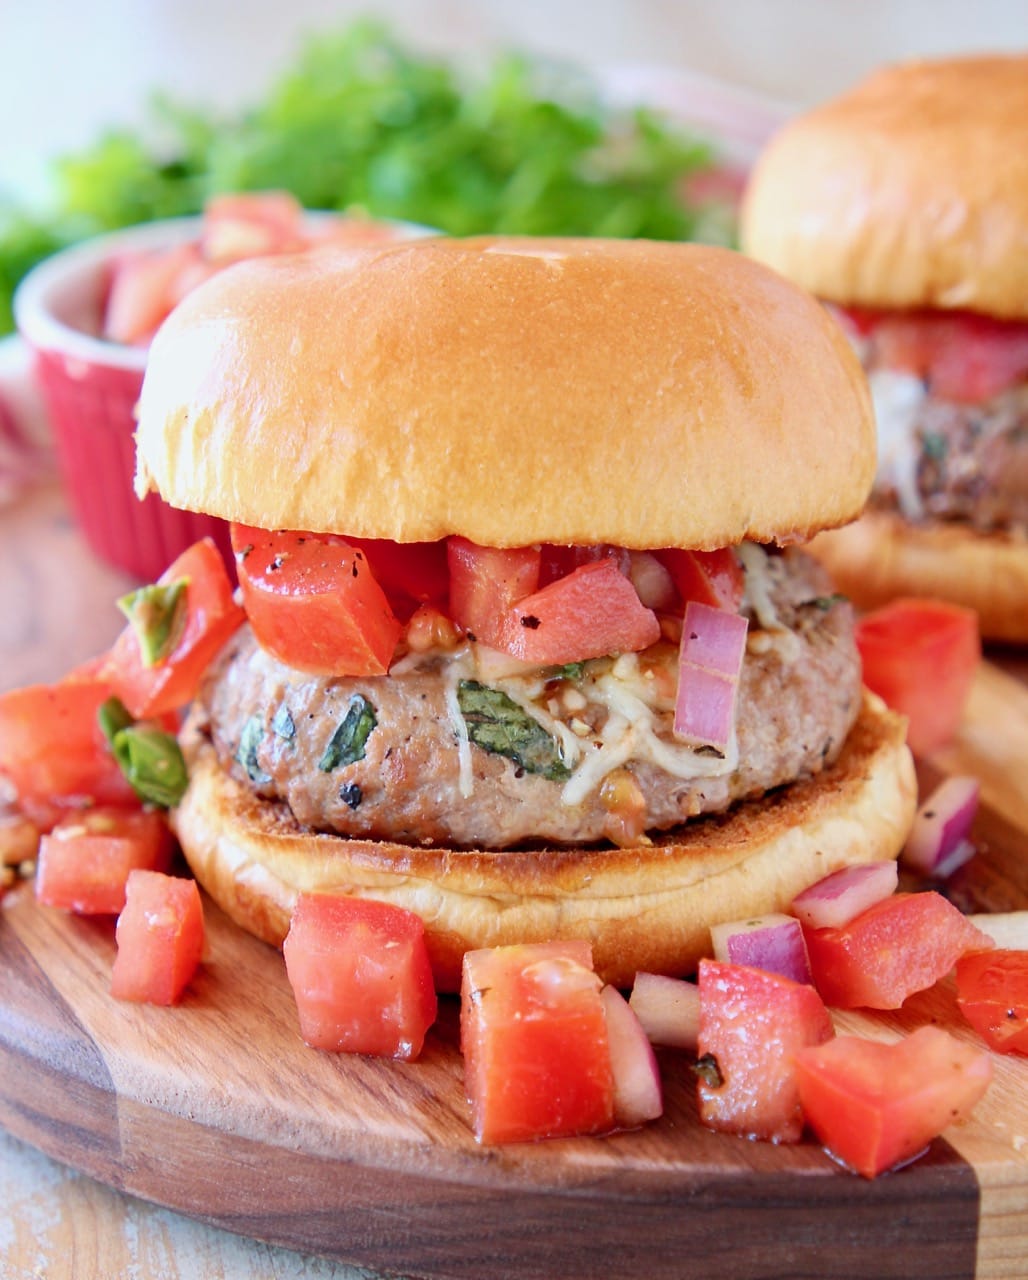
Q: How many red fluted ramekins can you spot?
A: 1